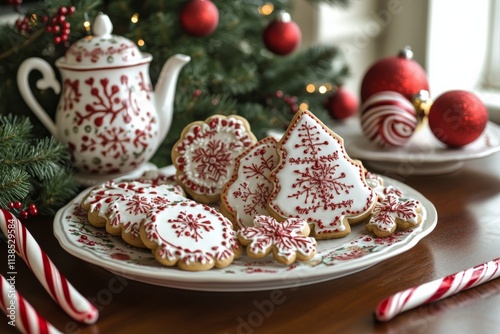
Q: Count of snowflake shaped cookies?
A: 2